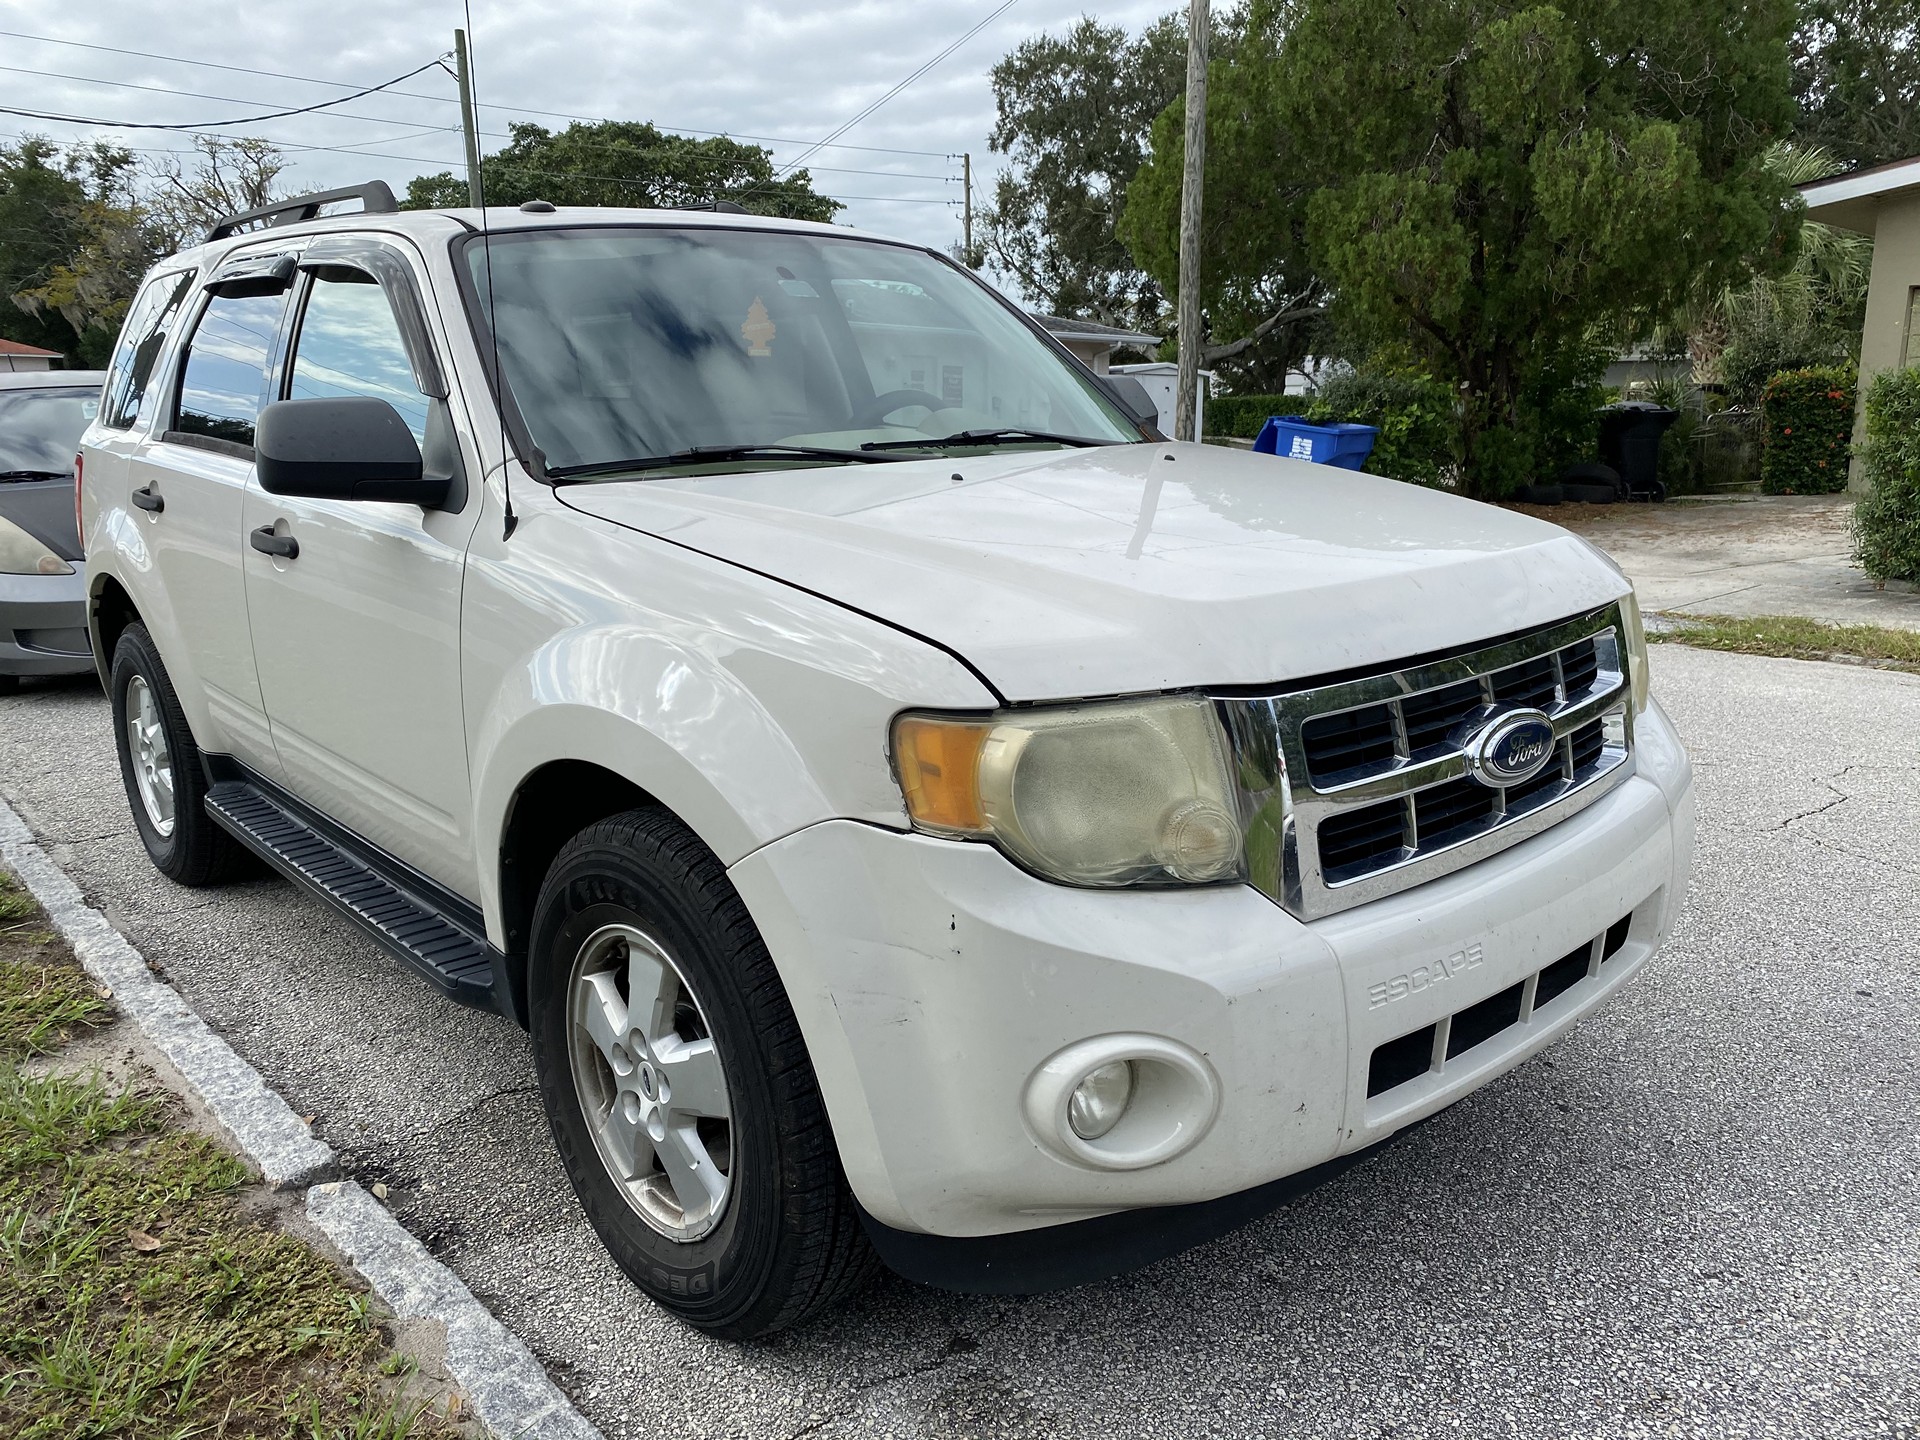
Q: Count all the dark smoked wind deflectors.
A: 2